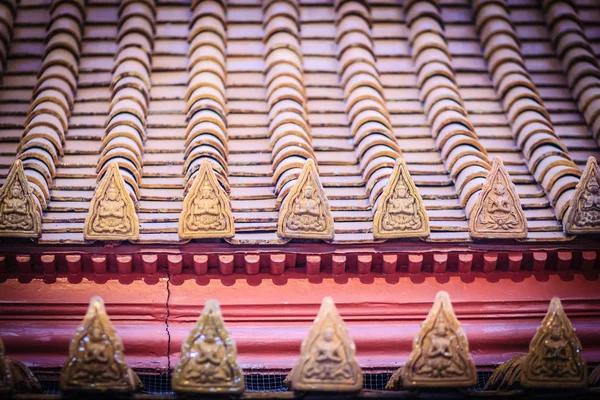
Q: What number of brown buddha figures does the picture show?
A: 12